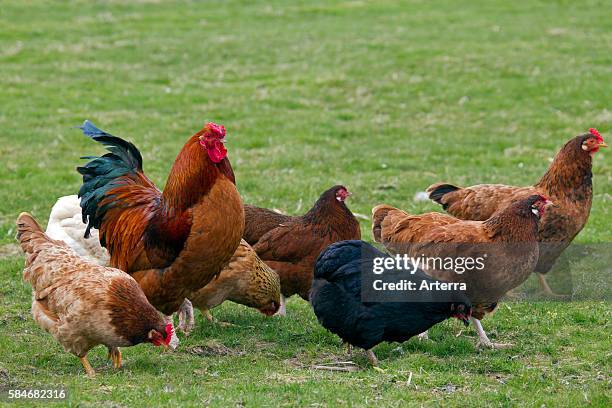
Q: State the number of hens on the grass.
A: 7